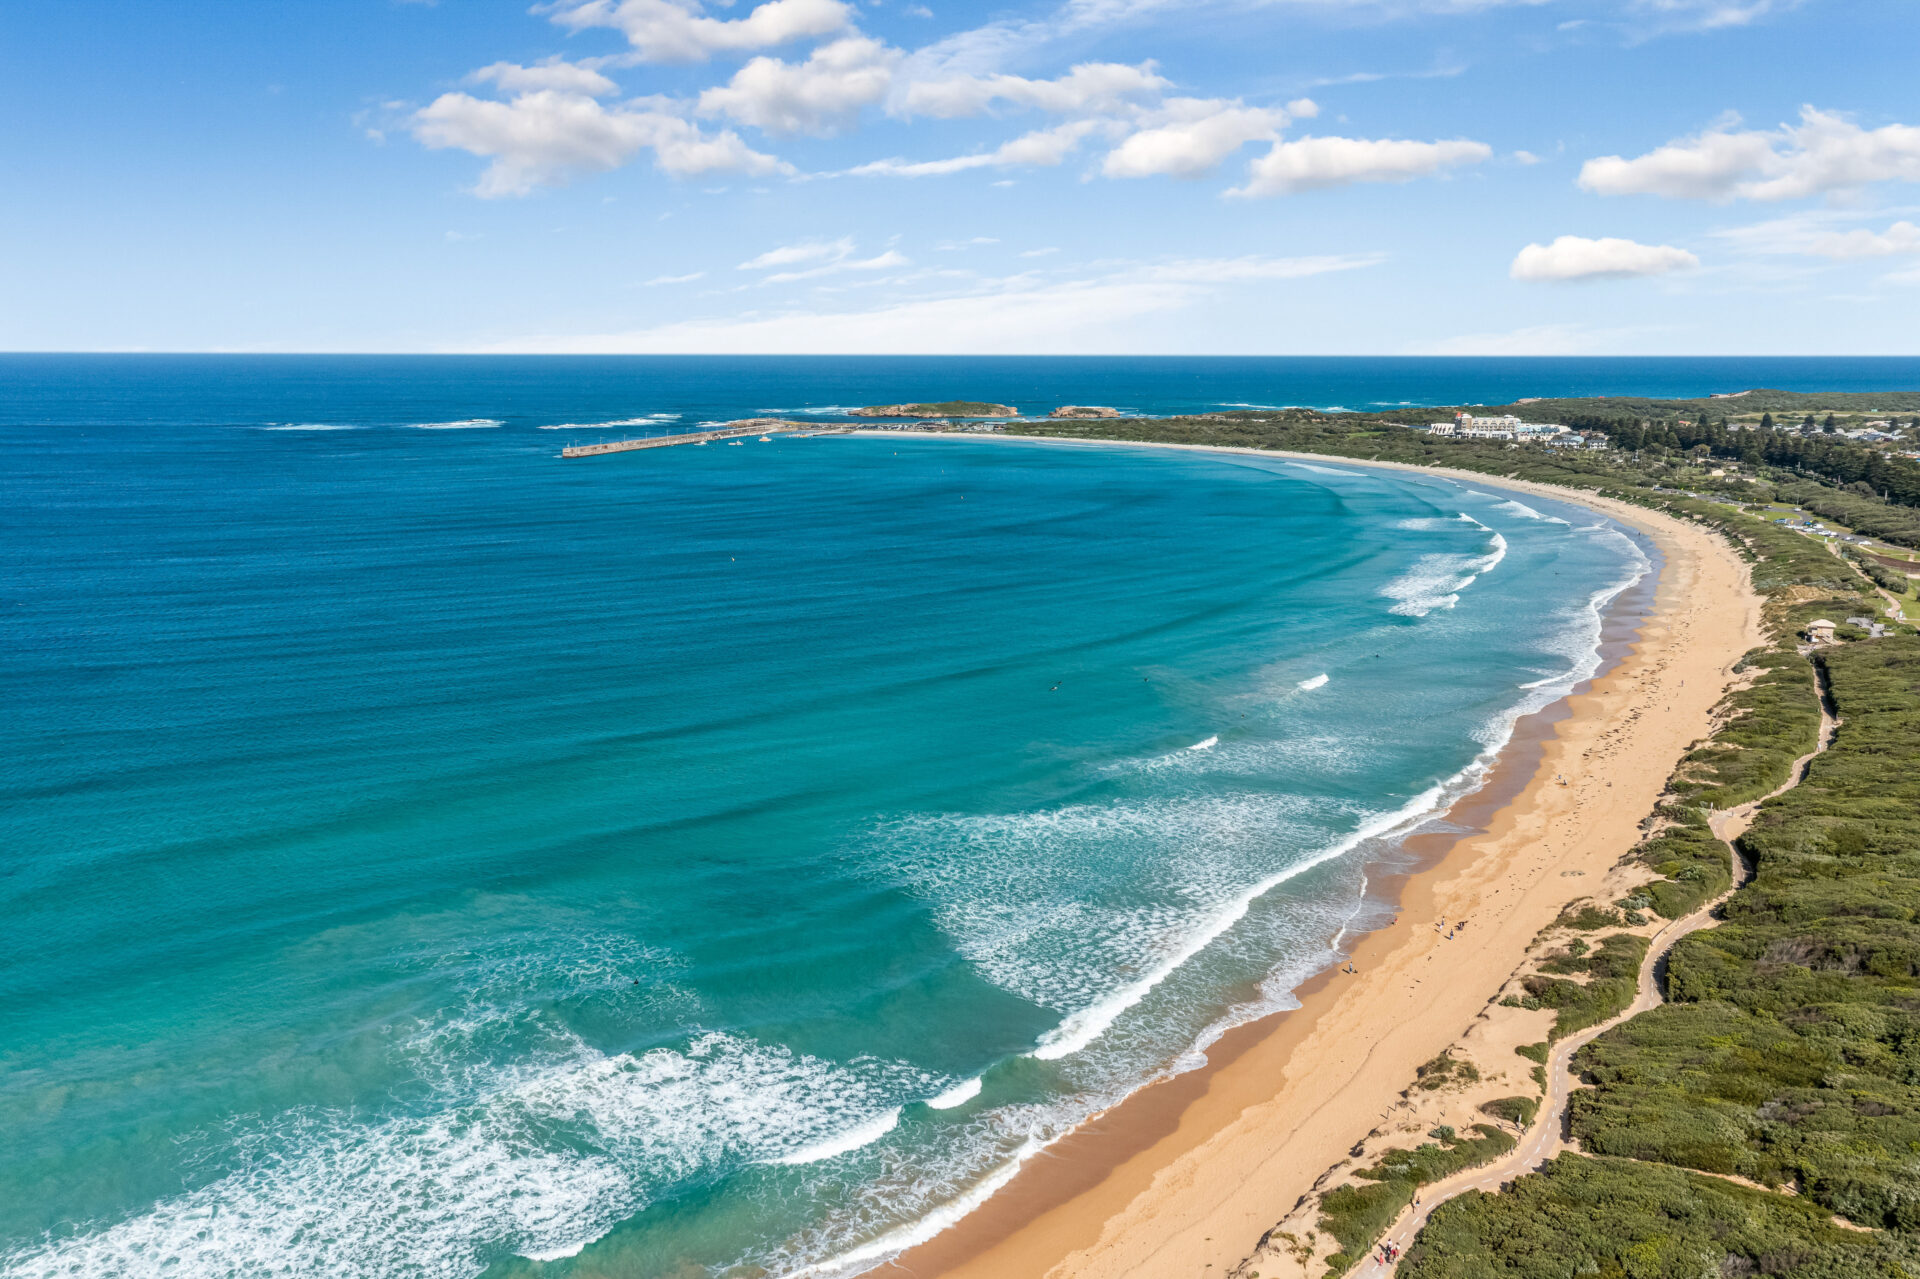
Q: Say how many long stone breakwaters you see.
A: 1